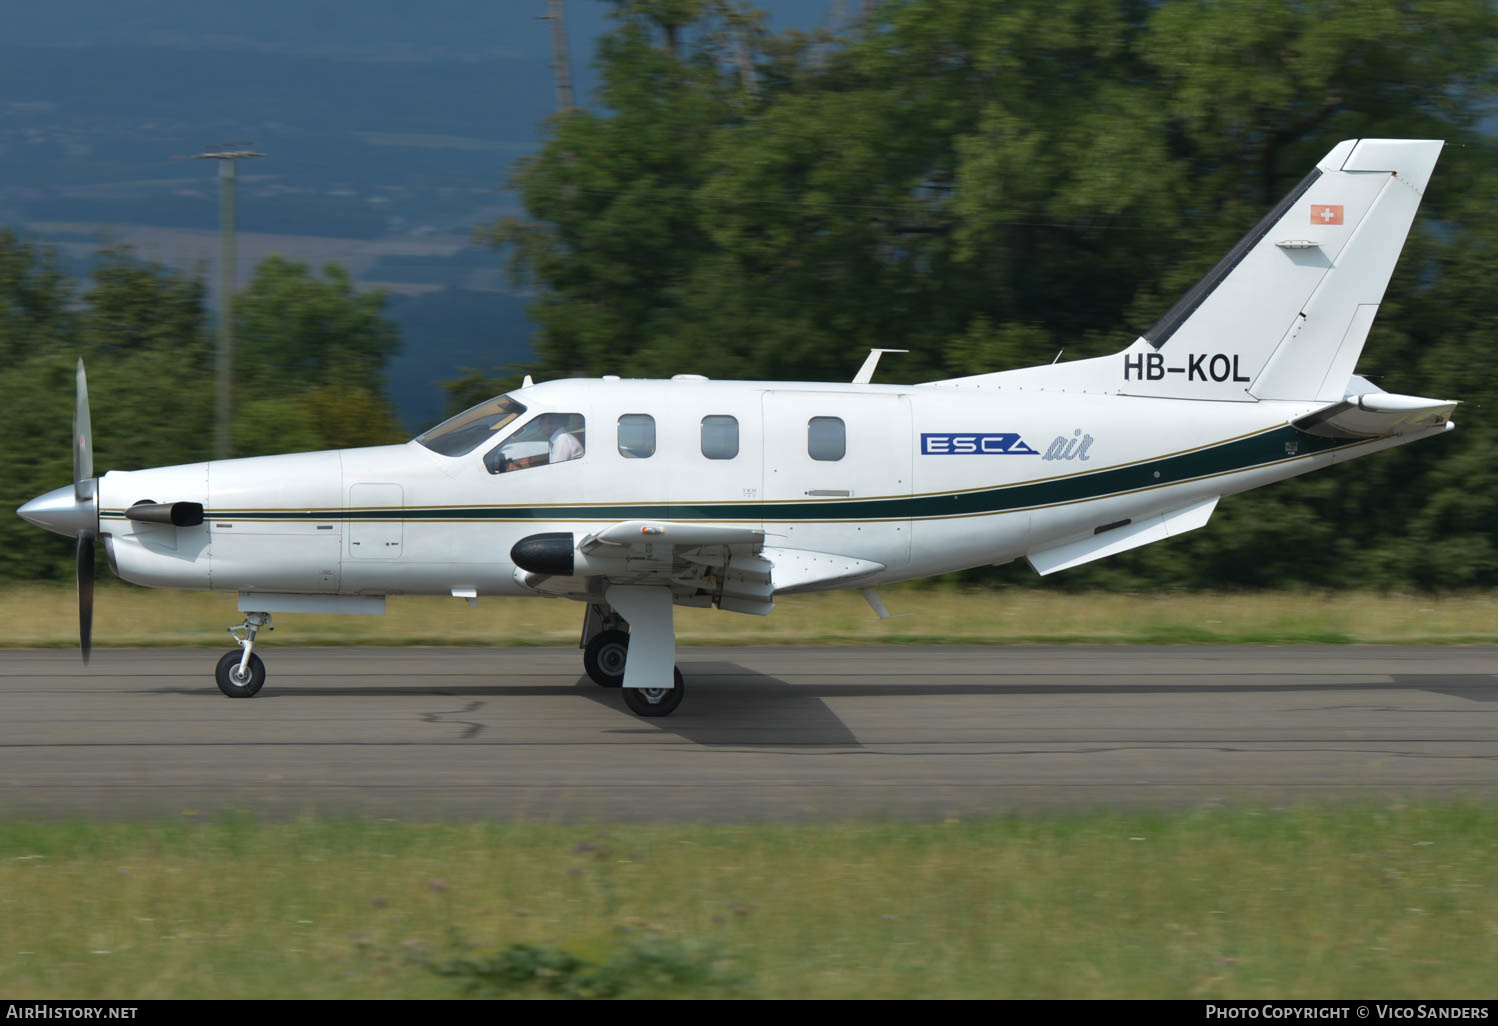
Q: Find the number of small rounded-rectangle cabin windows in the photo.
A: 3